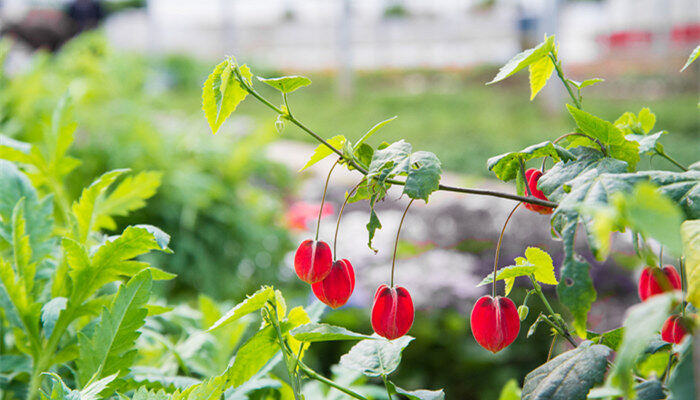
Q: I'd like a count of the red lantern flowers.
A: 7